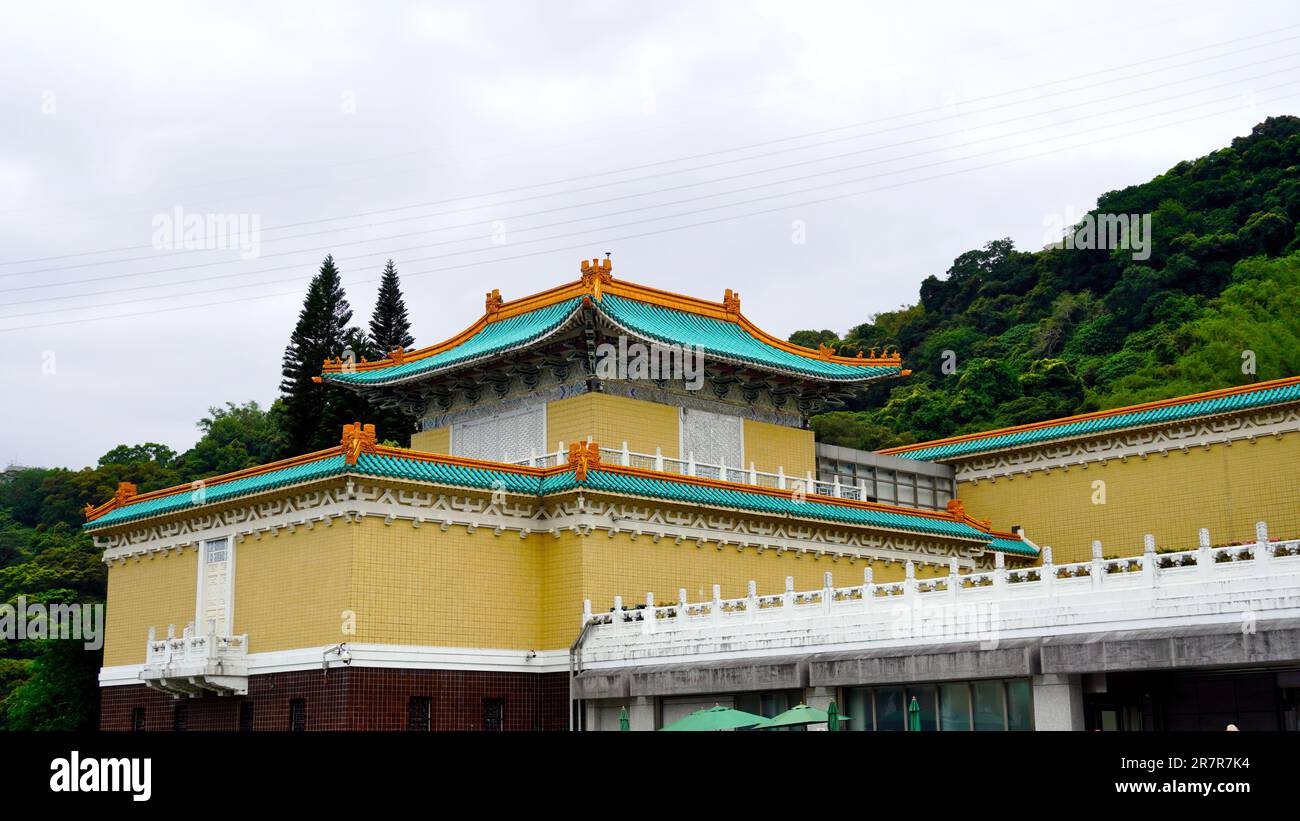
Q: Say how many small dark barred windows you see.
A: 6